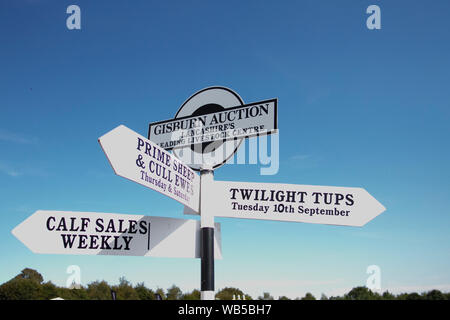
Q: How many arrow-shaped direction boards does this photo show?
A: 3